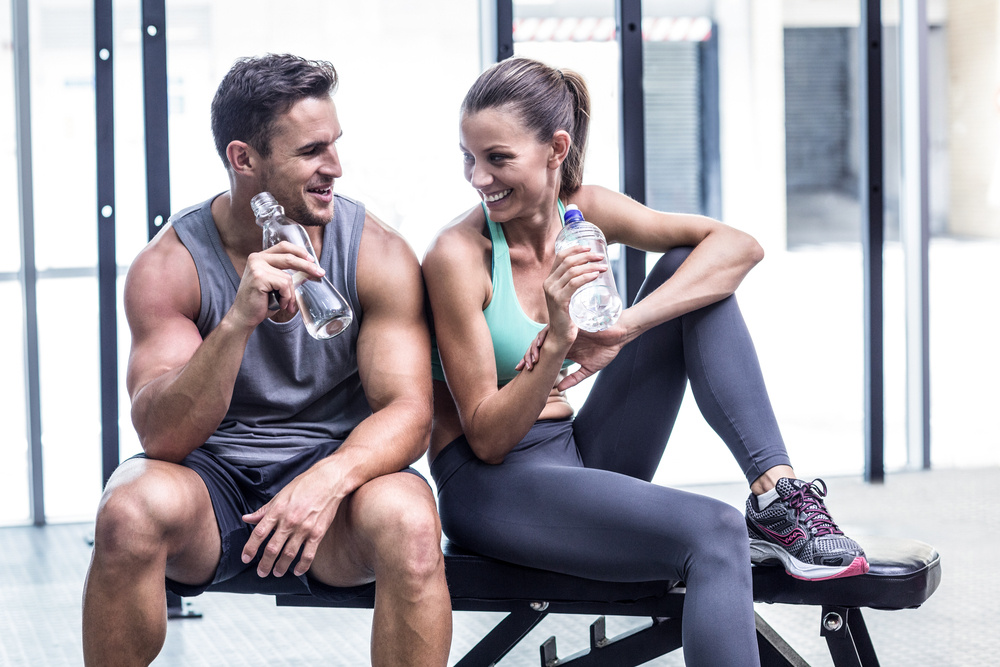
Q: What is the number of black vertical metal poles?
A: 5